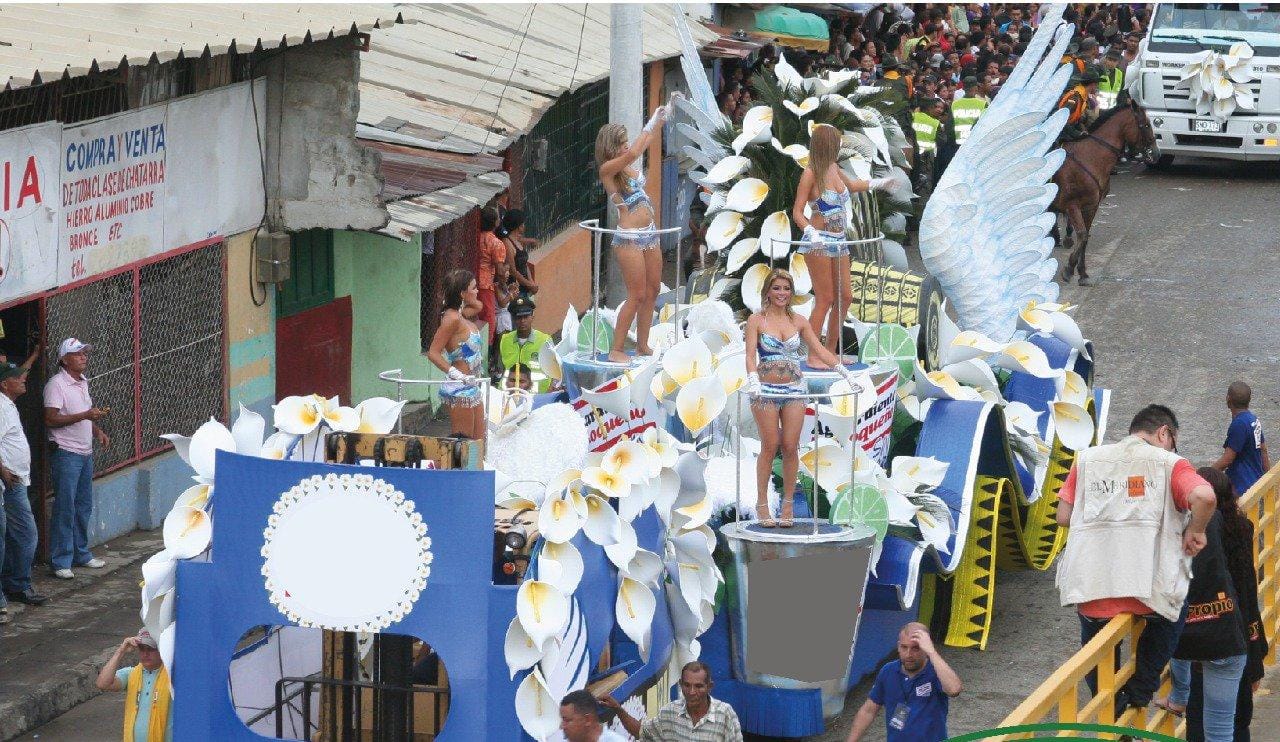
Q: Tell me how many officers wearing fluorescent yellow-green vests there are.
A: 4